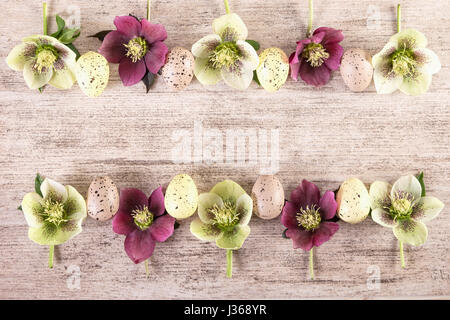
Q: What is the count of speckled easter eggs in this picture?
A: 8